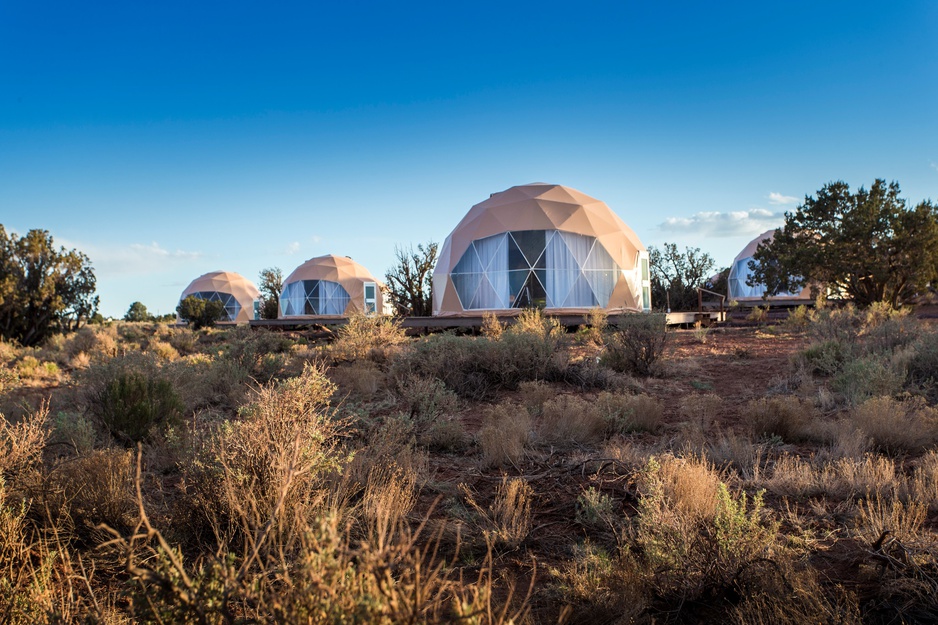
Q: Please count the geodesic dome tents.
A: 4